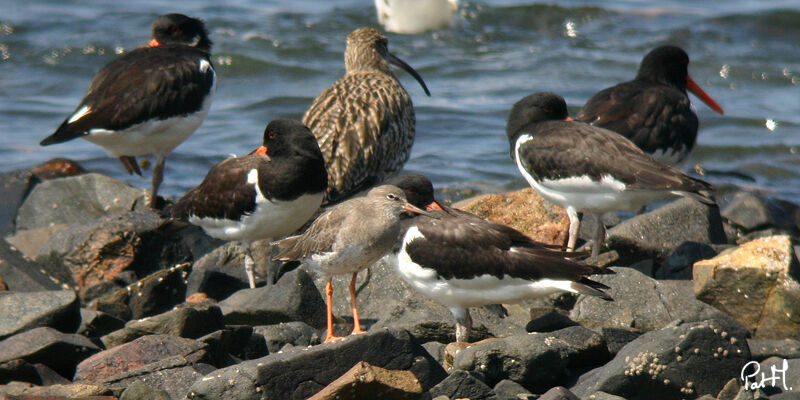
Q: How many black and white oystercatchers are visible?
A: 5